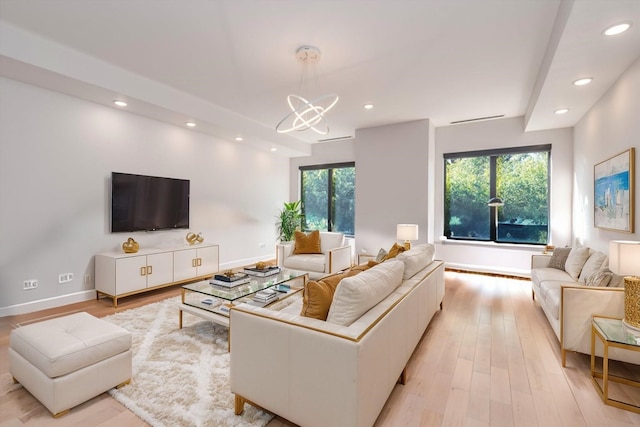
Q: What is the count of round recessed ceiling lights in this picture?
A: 8